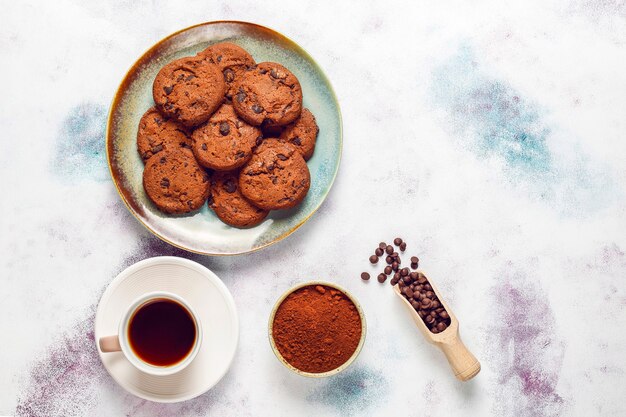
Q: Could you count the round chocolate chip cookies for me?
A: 9